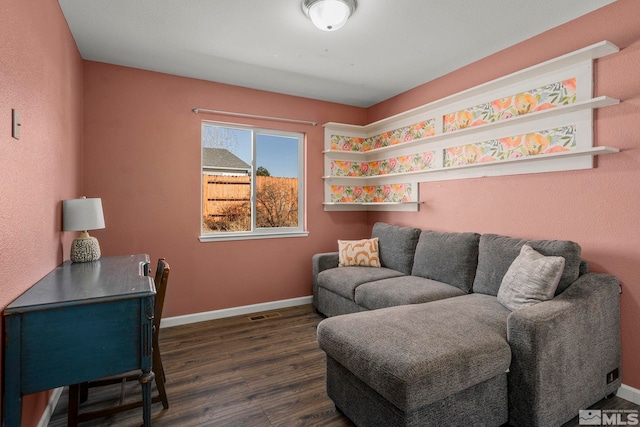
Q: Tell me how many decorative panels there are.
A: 5